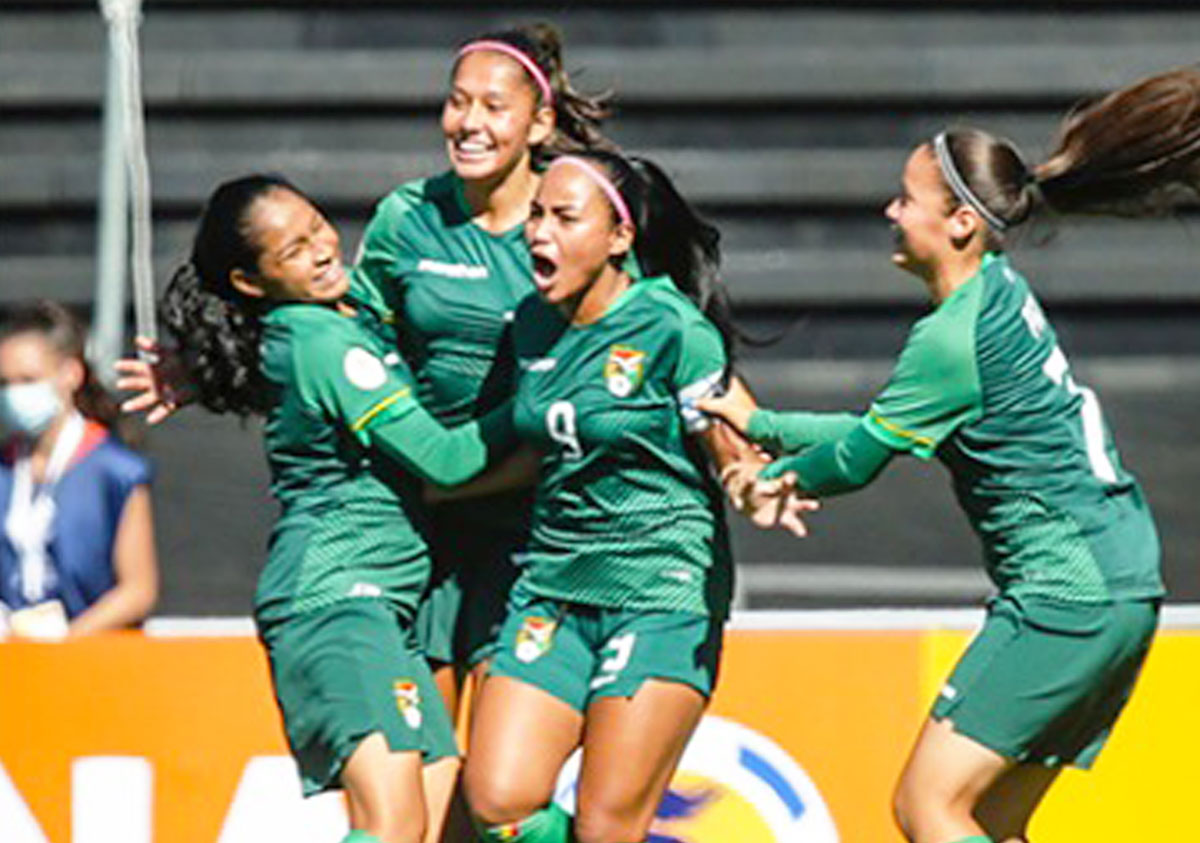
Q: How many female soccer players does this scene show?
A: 4